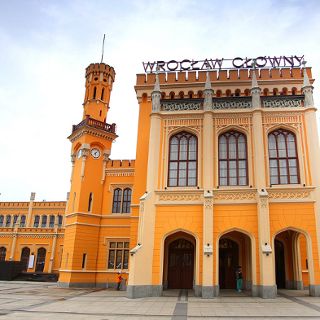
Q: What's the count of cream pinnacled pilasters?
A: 4